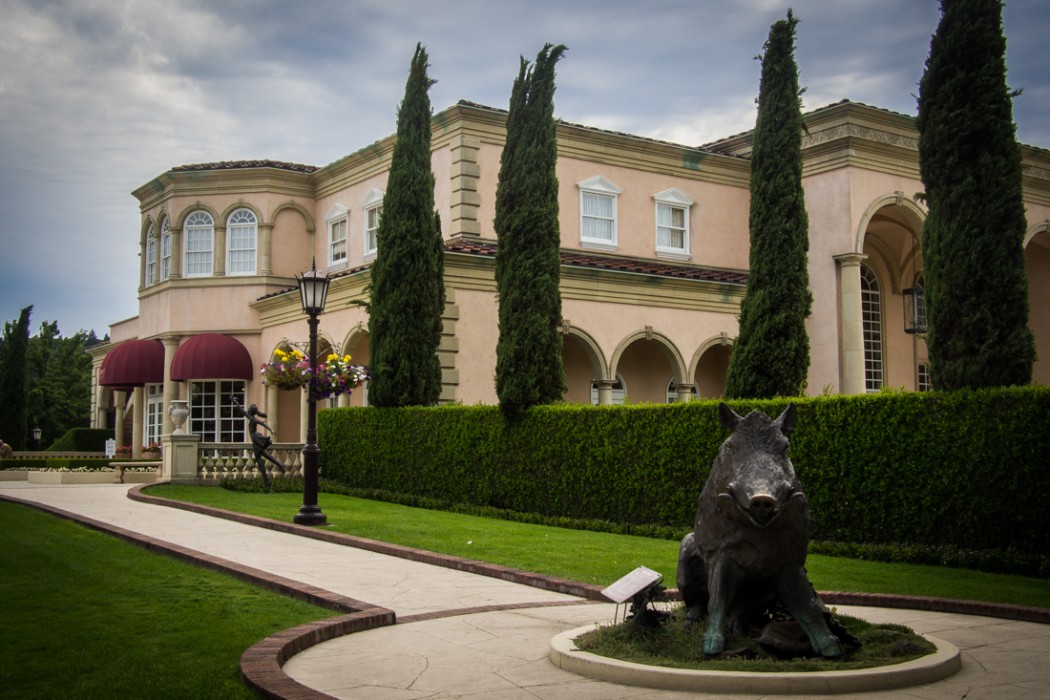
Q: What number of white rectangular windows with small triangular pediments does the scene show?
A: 4